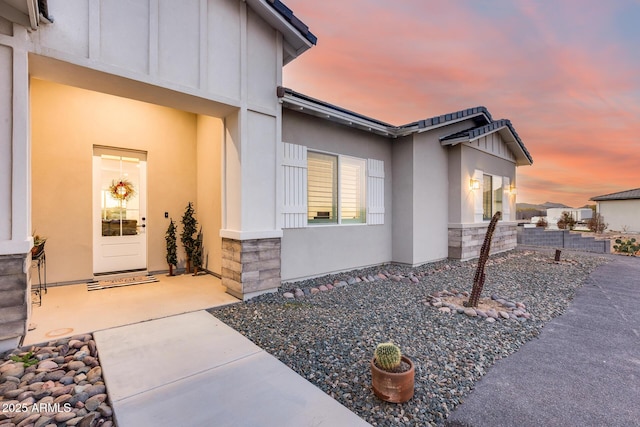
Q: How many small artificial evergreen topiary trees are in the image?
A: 3